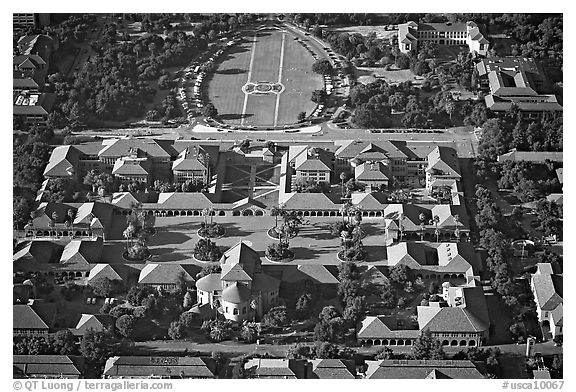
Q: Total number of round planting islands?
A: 8